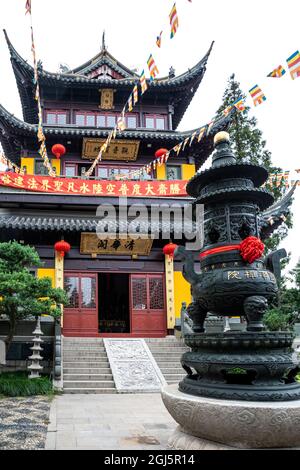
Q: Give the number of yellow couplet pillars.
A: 2